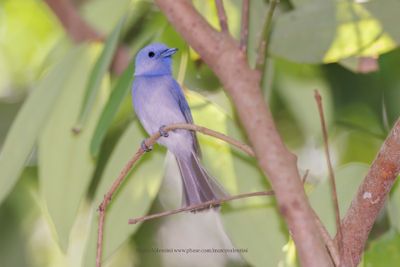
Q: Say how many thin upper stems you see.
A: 3